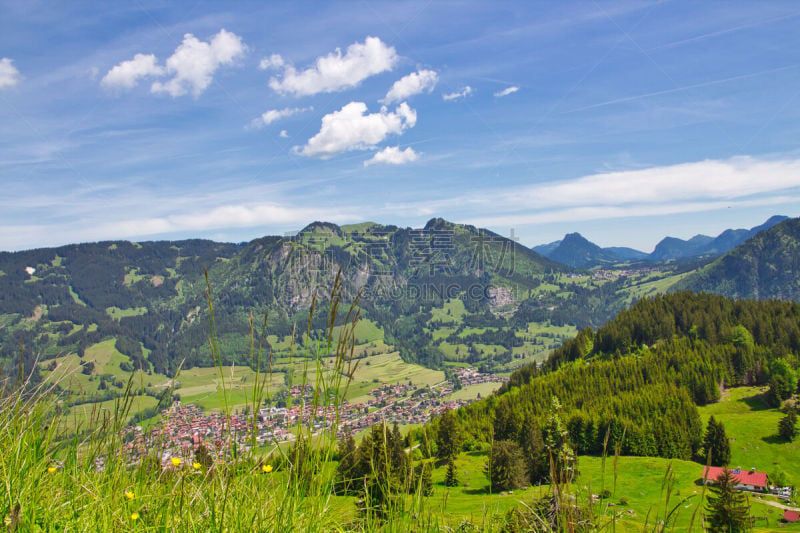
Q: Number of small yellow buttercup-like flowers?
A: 6